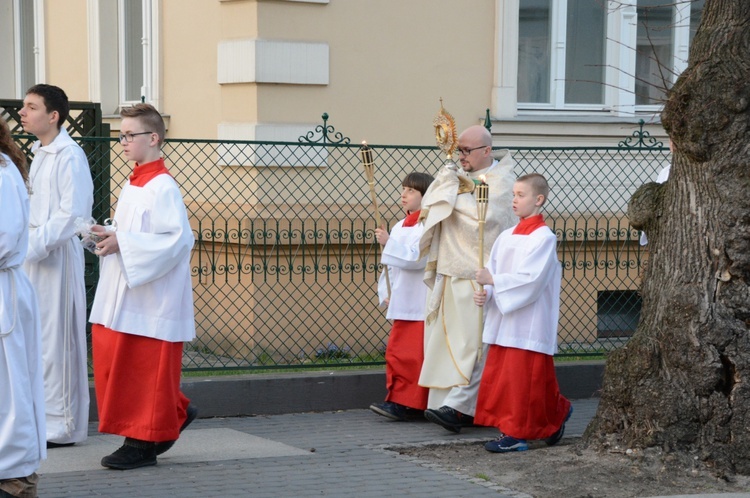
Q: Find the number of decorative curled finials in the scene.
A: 2